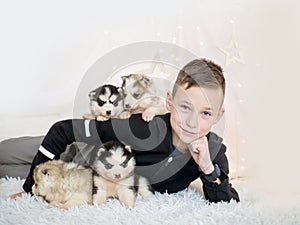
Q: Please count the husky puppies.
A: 4